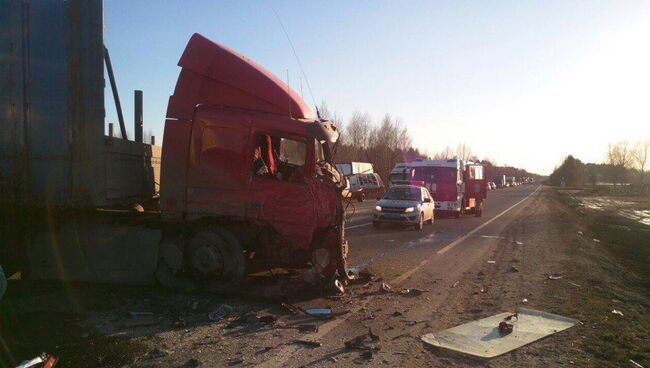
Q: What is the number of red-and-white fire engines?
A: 1